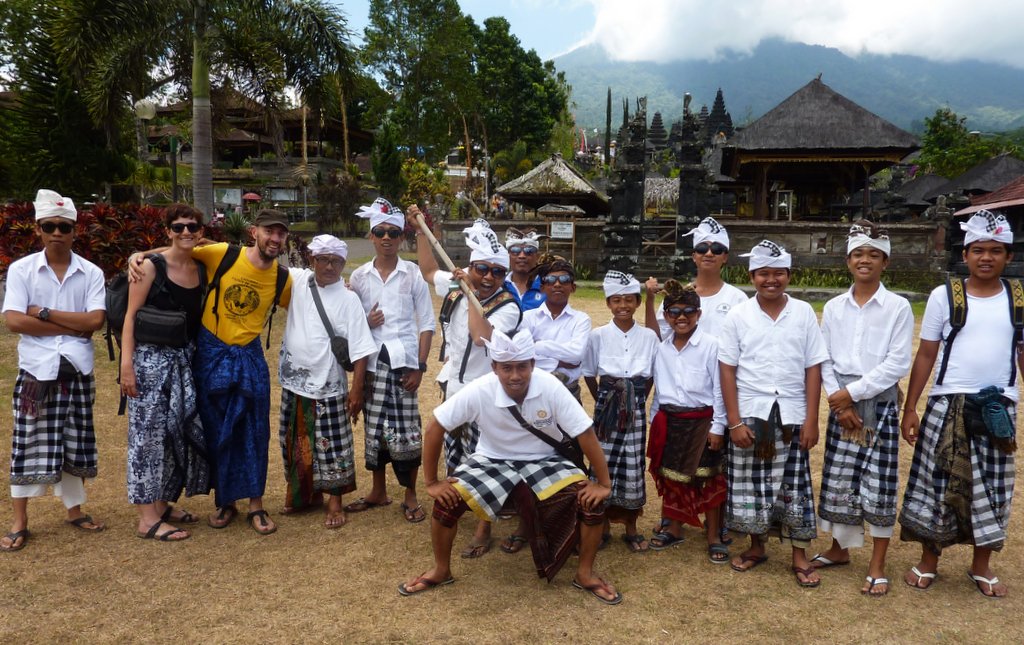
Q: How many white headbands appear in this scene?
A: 11